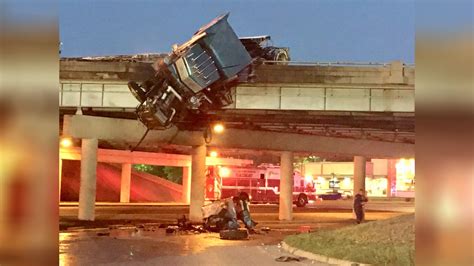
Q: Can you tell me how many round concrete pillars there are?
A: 4